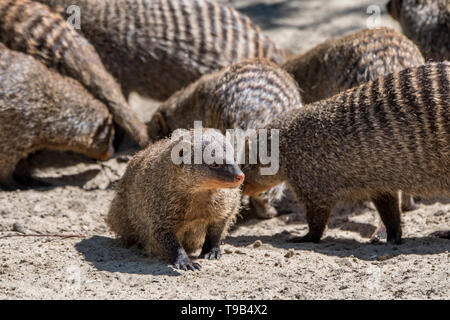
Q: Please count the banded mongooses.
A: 8